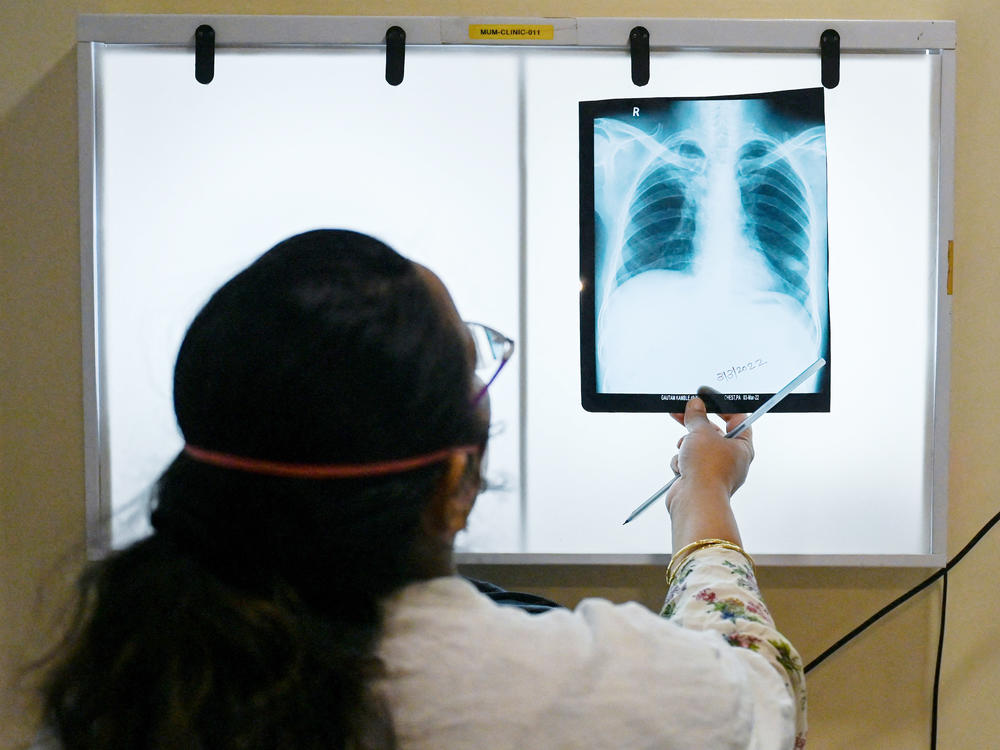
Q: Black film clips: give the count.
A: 4